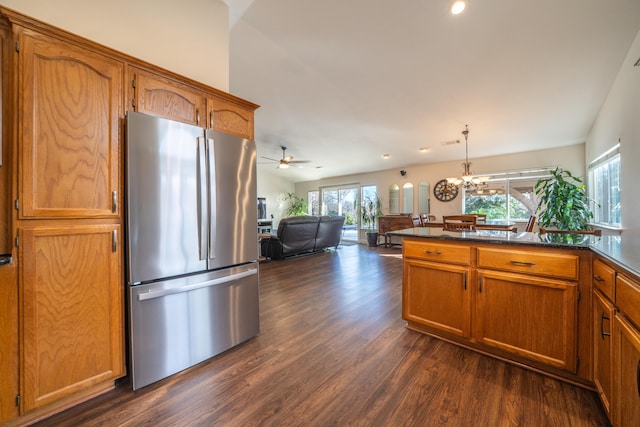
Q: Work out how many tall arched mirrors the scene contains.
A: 3